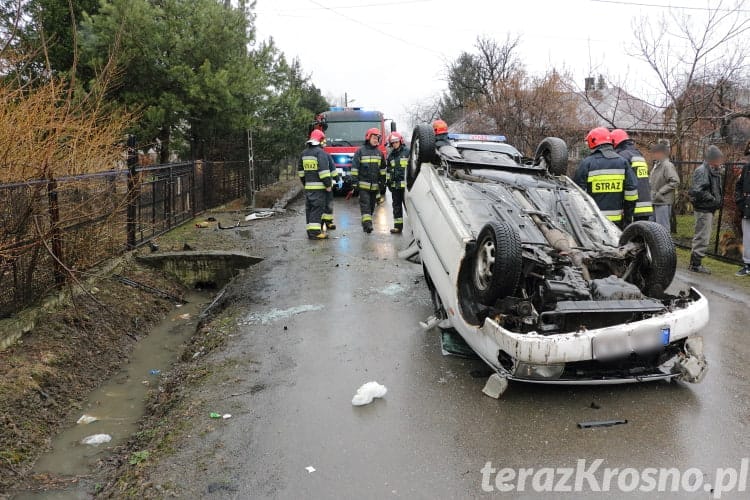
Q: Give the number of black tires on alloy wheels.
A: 4